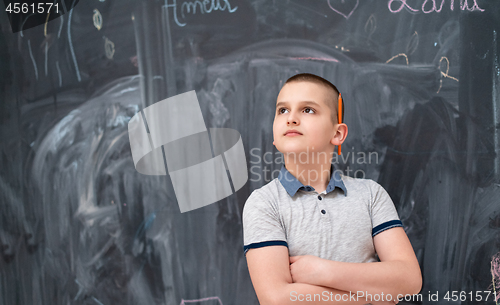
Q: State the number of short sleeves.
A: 2